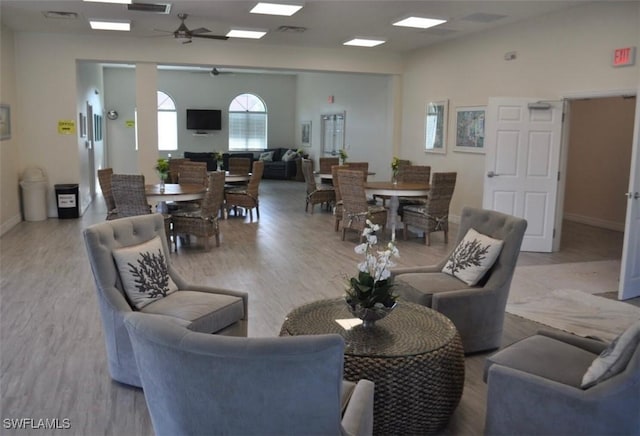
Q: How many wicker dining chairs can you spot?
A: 15